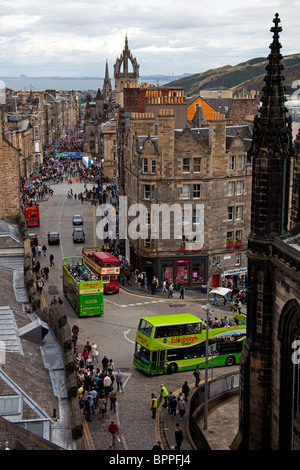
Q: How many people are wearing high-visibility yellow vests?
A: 2